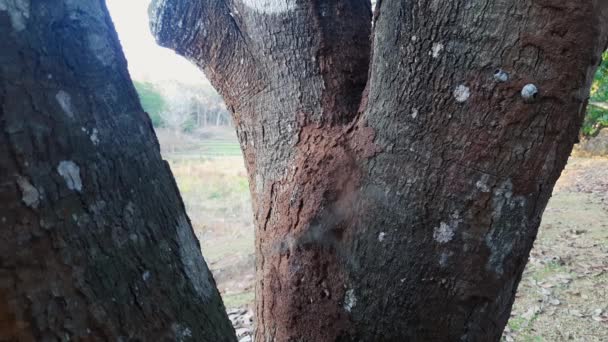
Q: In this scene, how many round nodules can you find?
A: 2